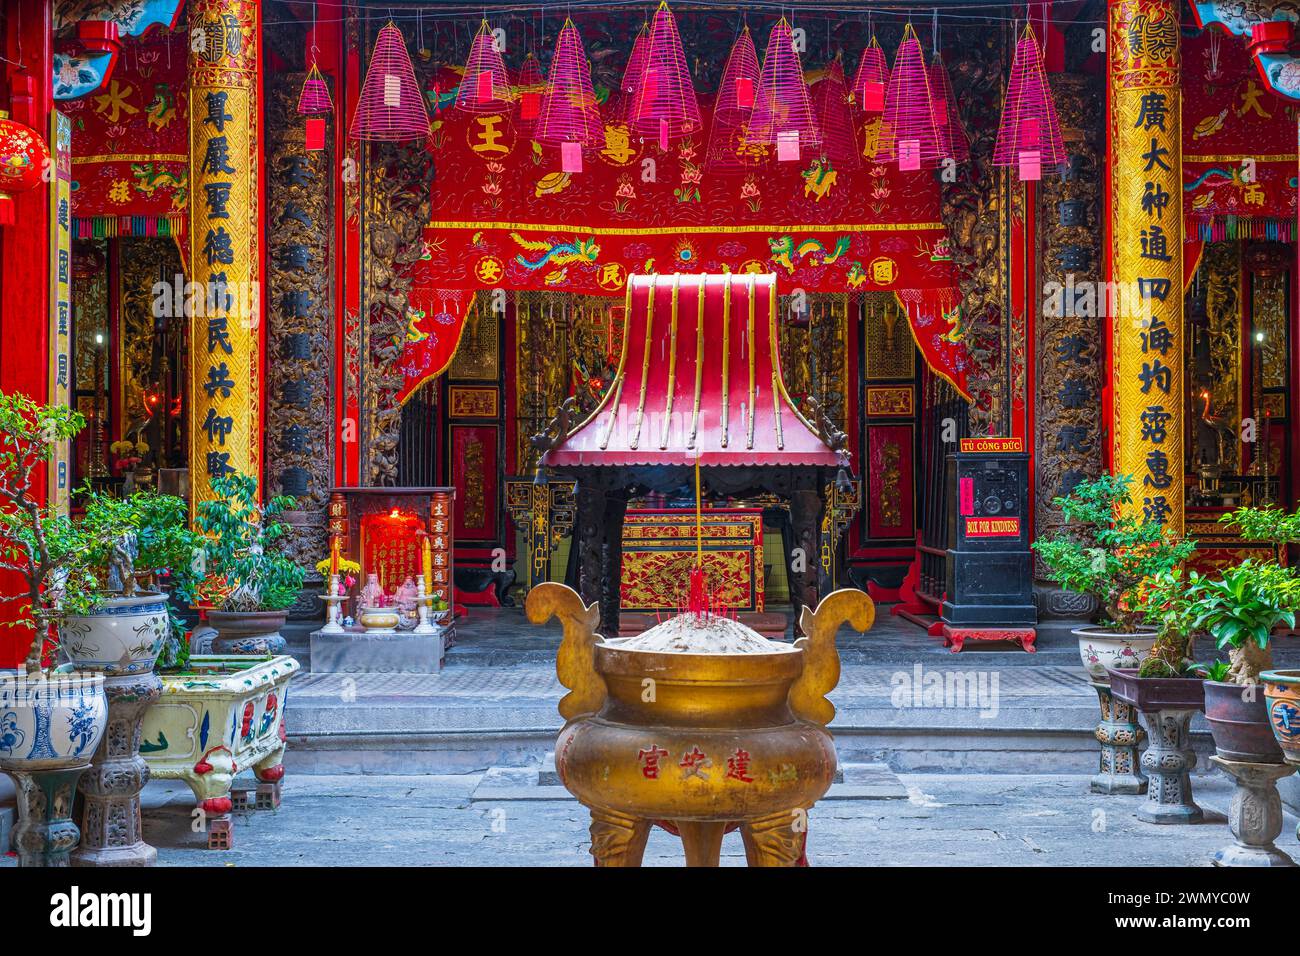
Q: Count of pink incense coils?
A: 14